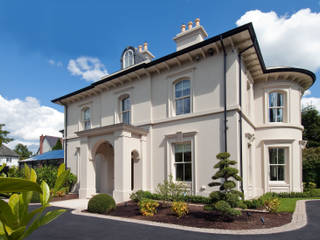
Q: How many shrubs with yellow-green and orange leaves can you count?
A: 3